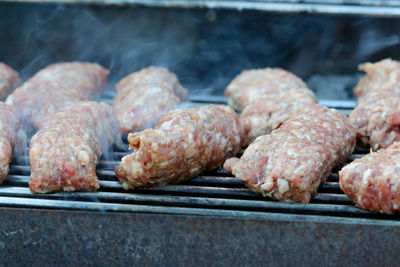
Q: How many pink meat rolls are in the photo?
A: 10